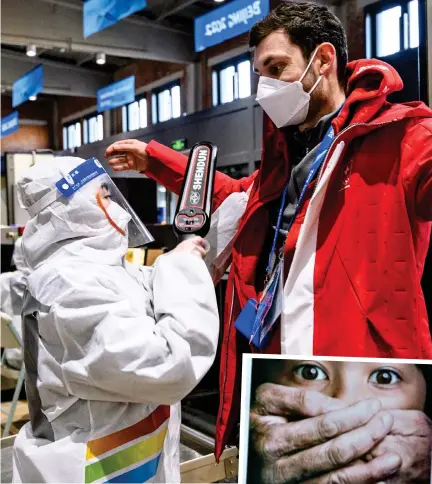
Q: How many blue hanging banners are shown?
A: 5